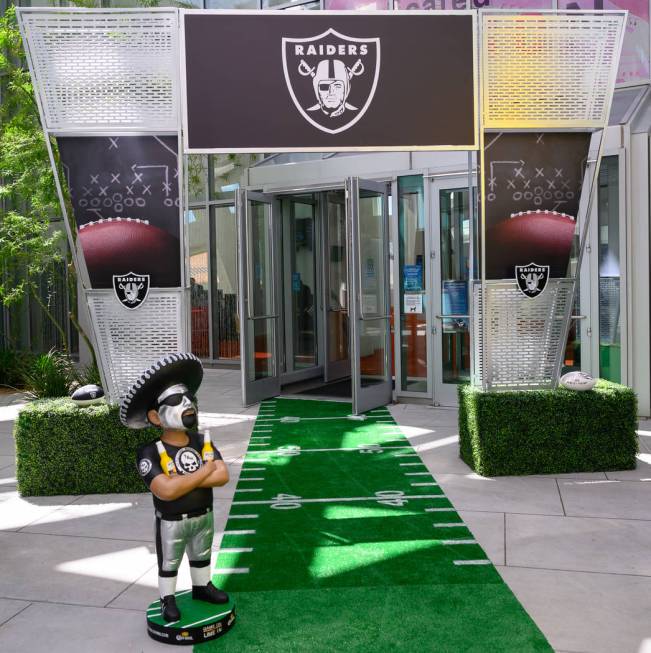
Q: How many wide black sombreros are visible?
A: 1